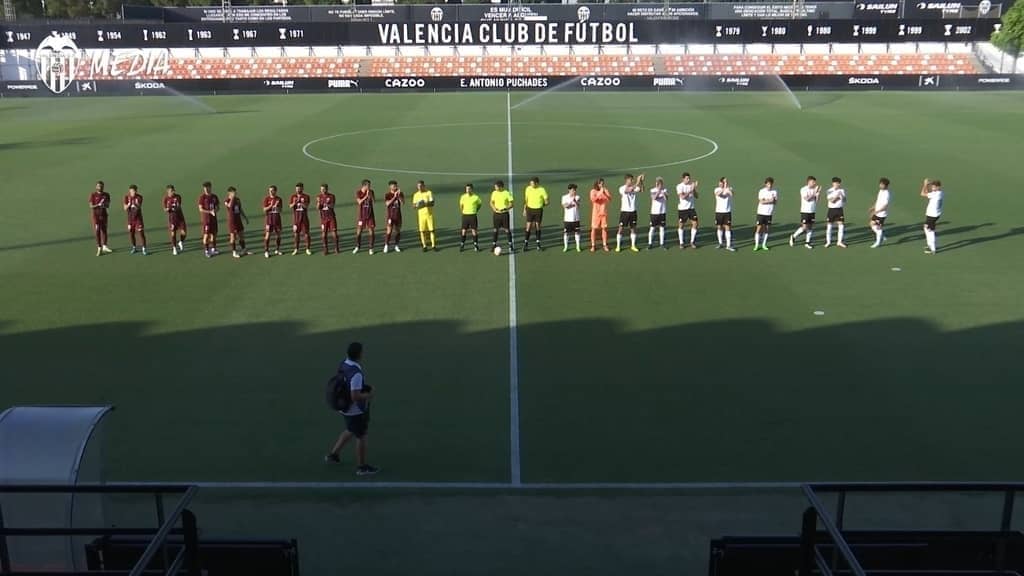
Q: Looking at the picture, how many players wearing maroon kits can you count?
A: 10